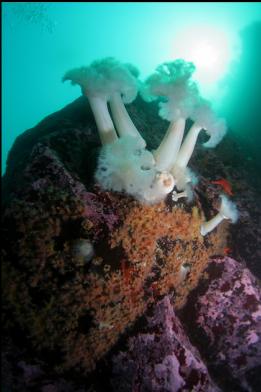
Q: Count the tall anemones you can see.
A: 4